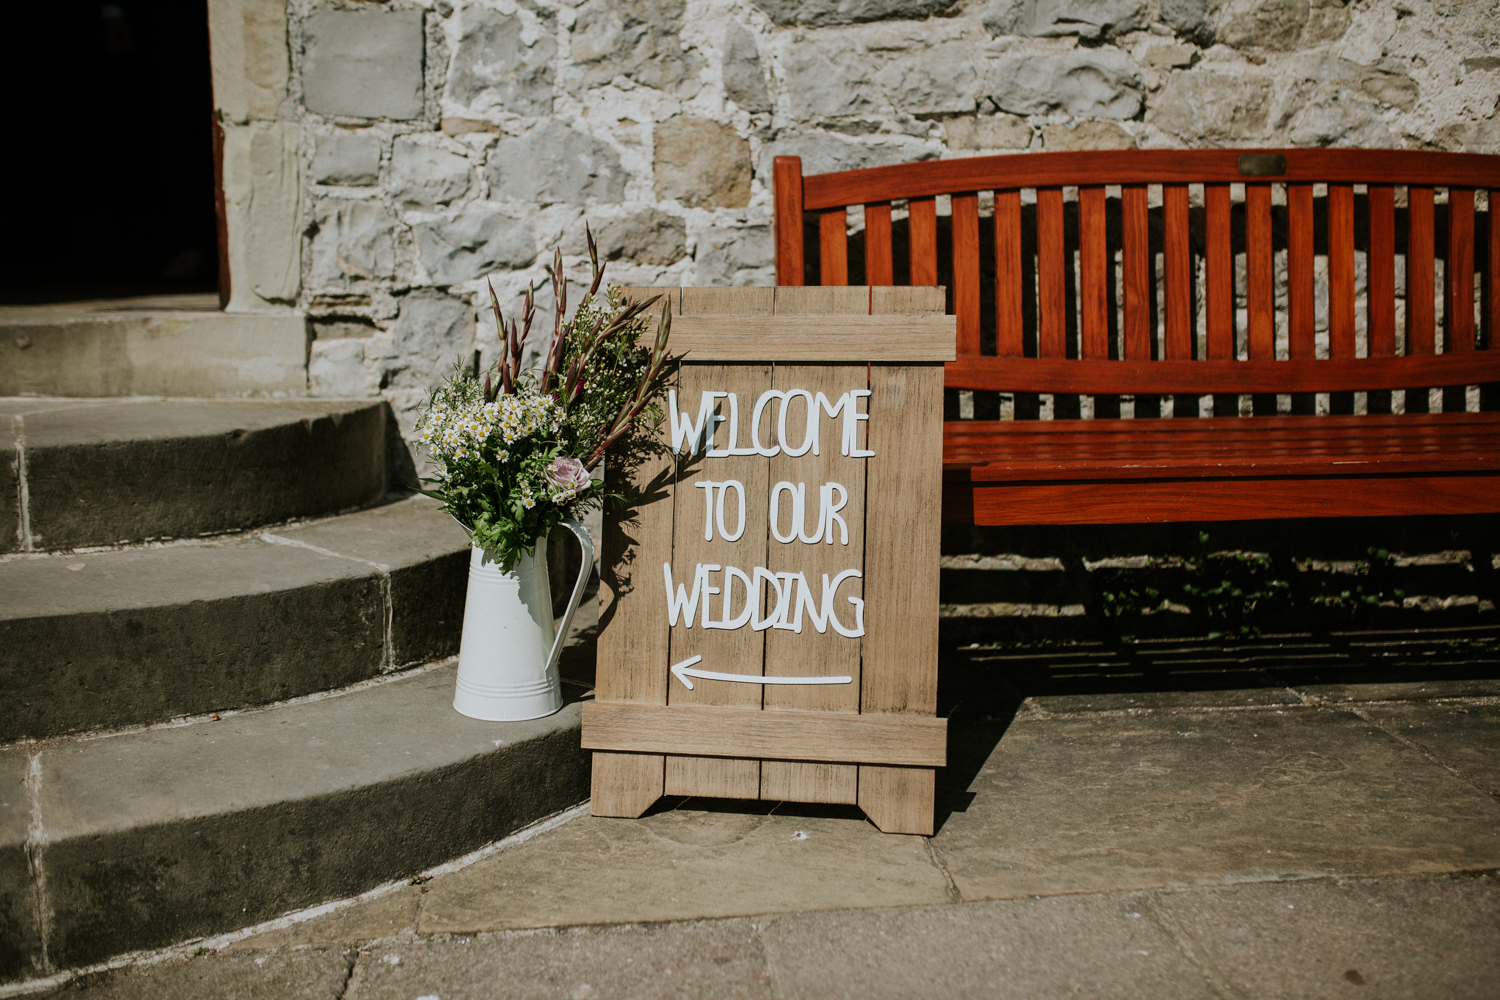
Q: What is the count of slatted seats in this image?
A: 1